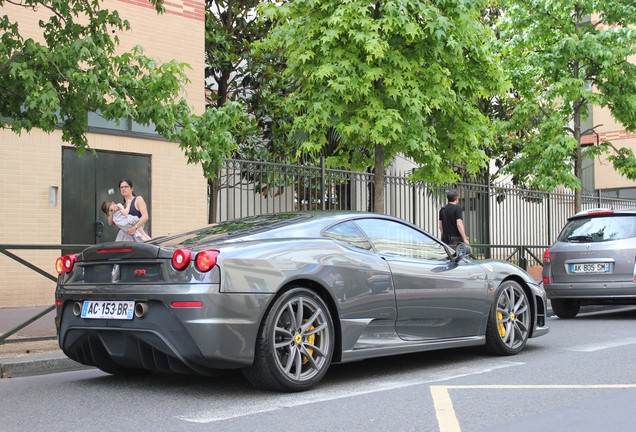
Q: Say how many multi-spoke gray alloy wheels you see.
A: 2